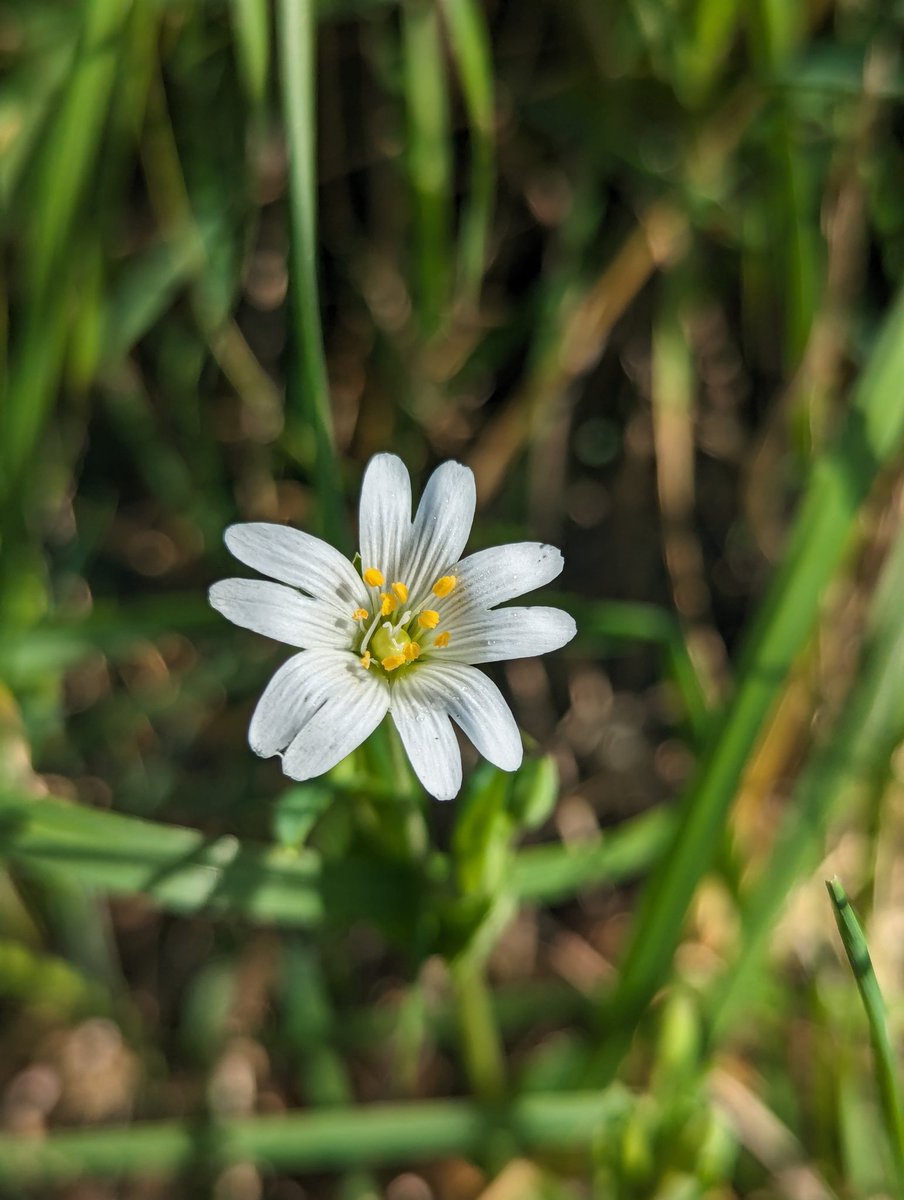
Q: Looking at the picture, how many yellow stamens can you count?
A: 10